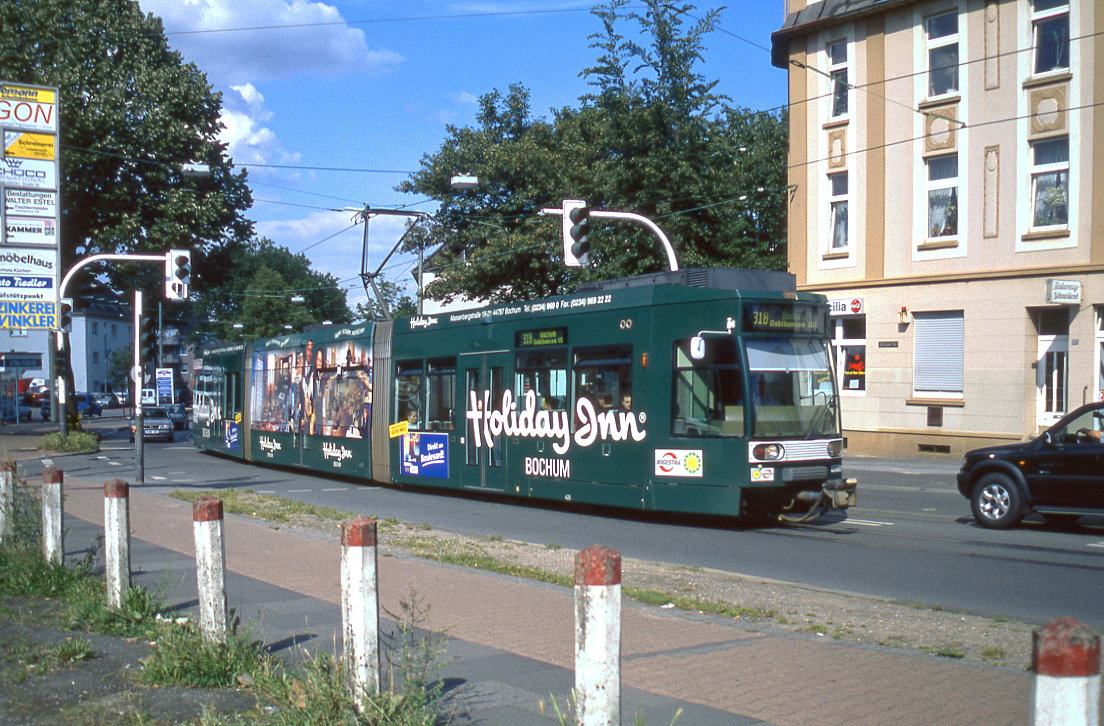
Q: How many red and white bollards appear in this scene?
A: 7